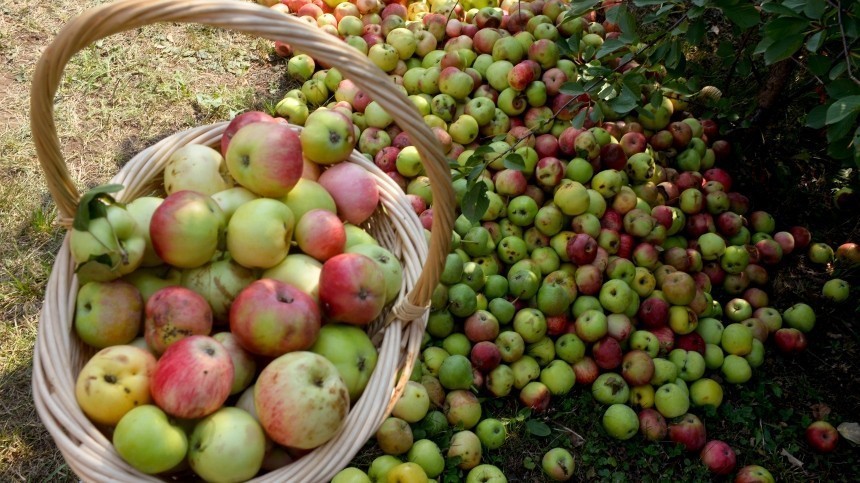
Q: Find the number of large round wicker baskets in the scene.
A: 1